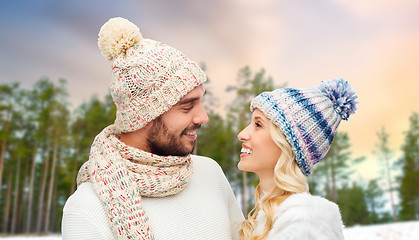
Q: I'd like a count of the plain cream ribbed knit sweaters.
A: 1